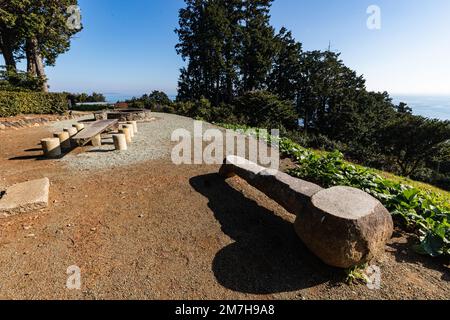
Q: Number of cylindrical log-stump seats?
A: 8